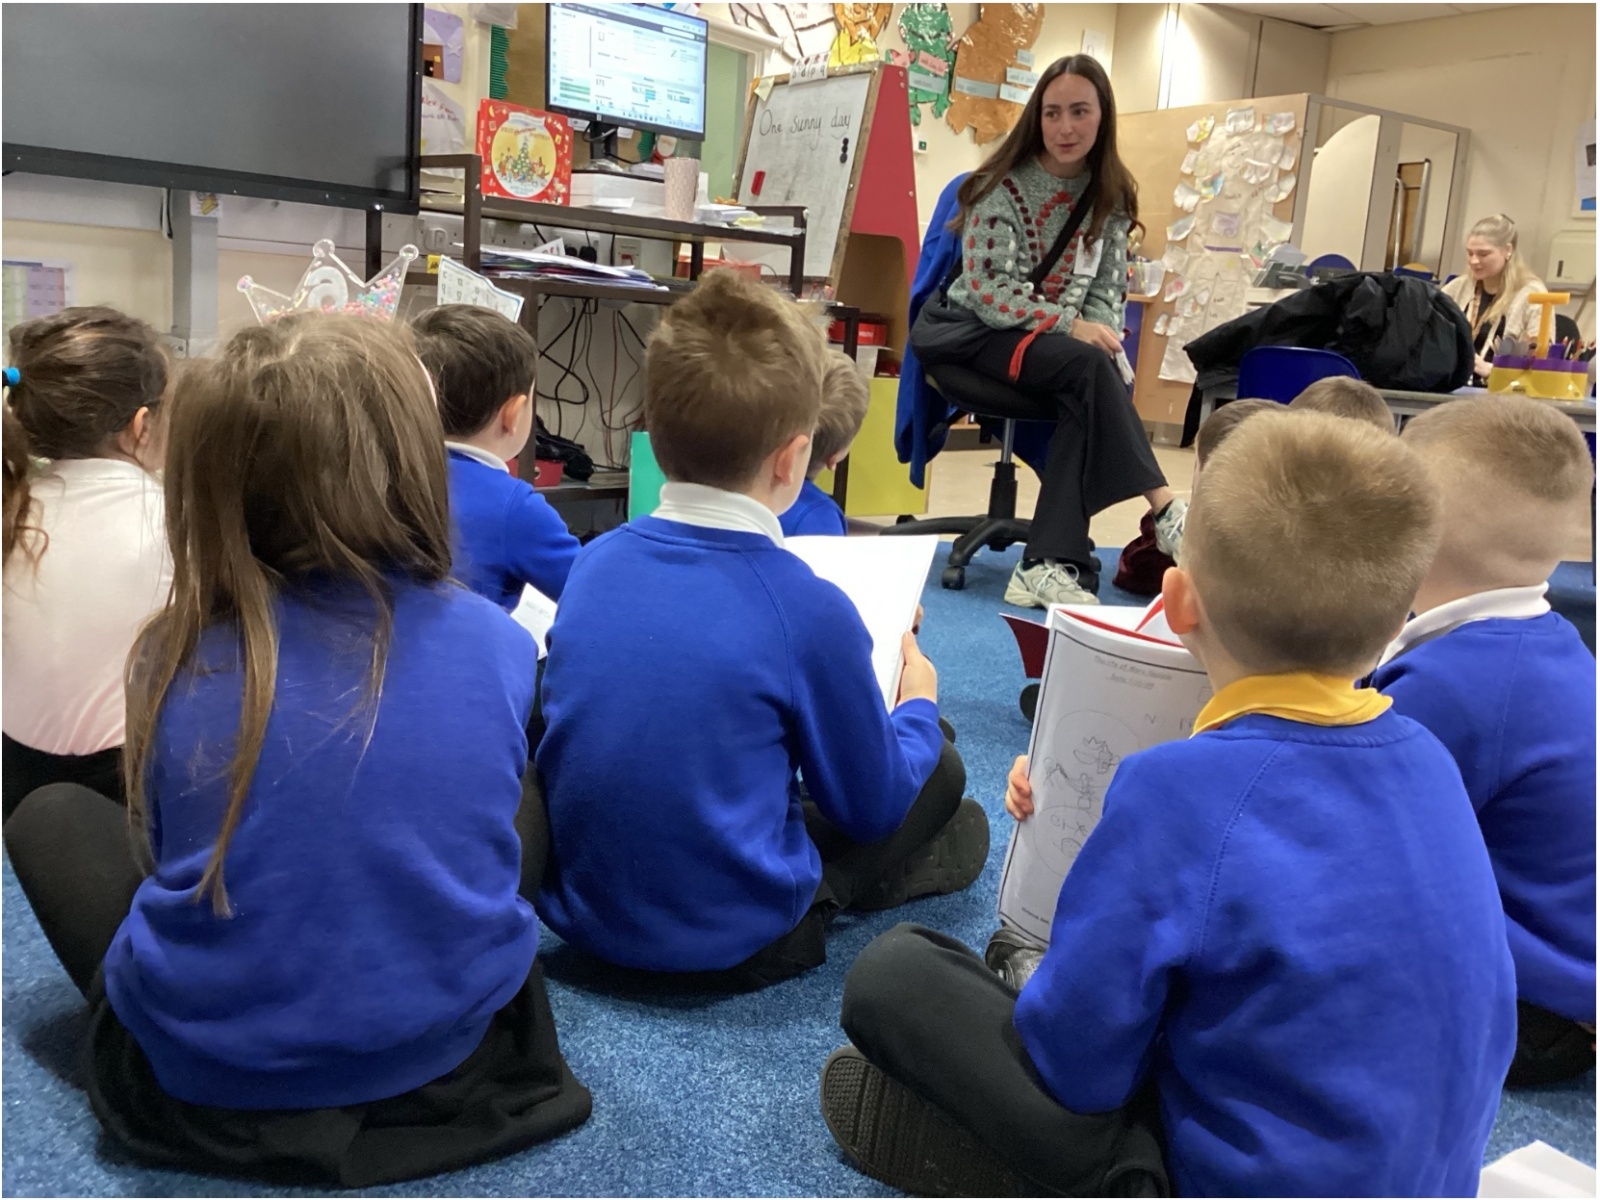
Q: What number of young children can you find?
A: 9